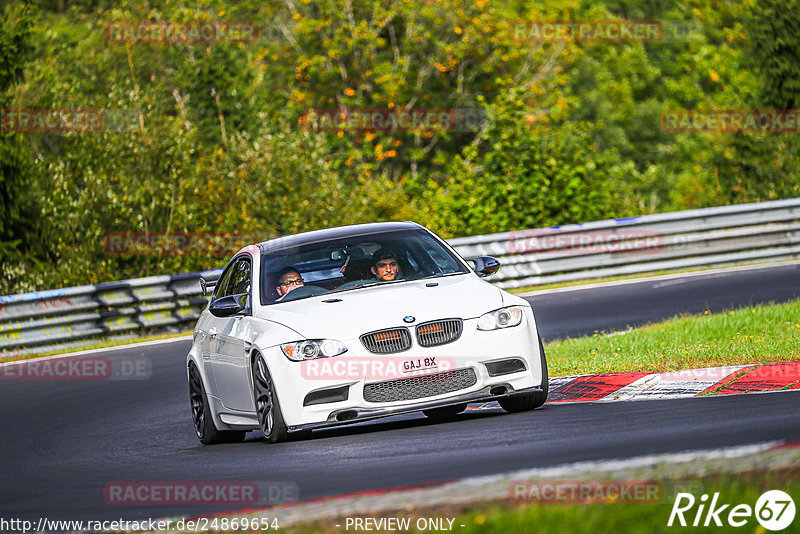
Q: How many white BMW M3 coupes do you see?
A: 1